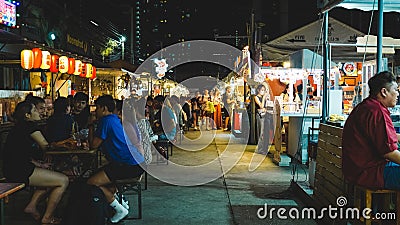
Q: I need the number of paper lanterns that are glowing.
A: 10